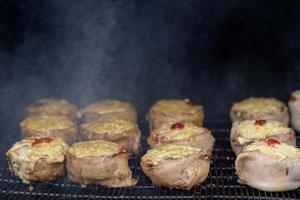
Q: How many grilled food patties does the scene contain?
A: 13